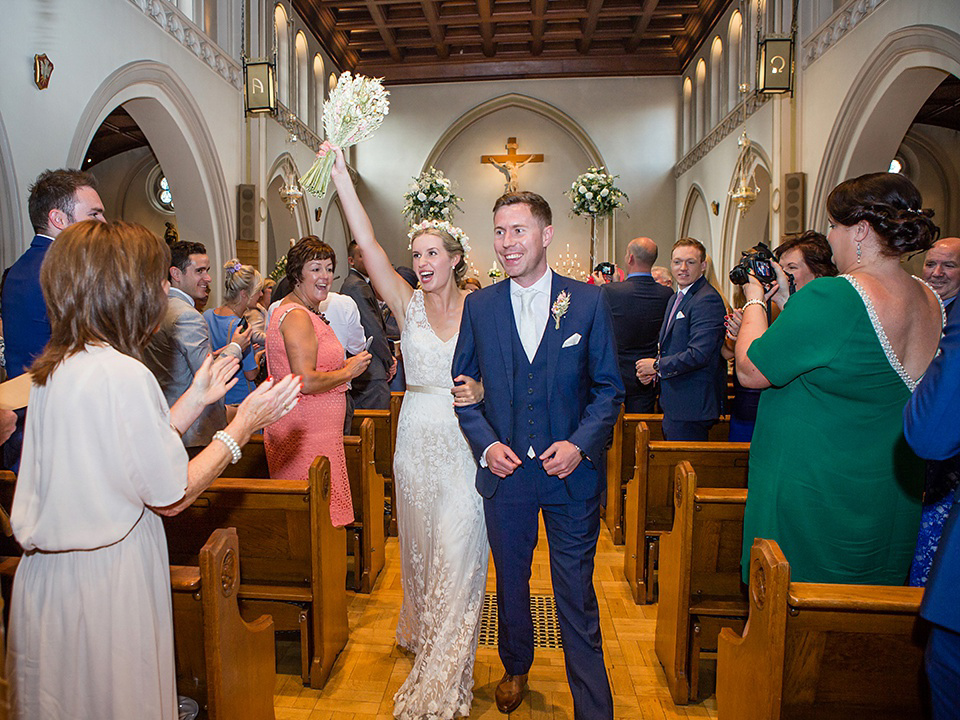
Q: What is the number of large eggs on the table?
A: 0